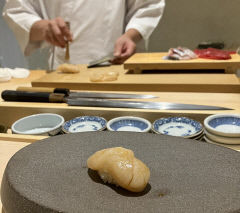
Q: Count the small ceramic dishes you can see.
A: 5